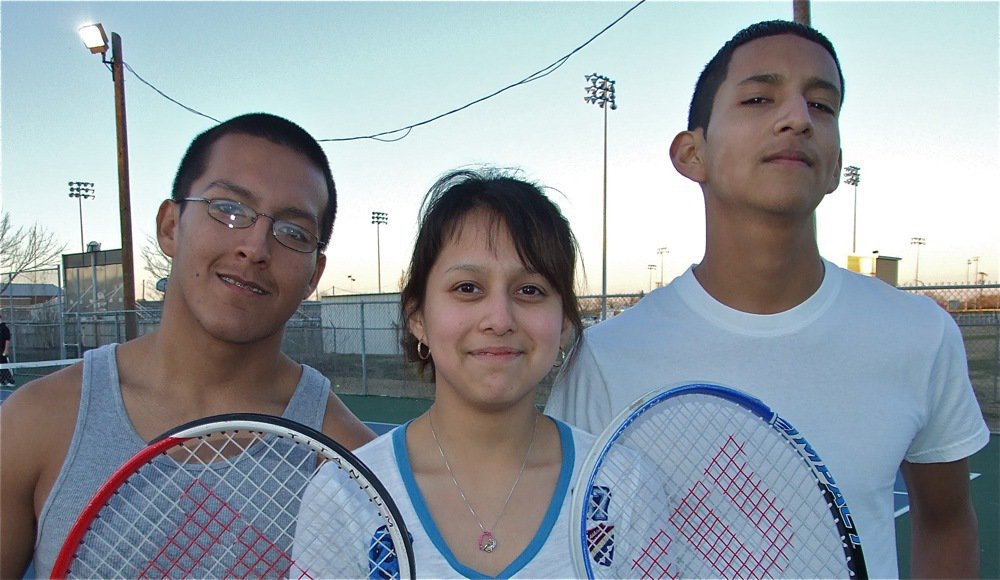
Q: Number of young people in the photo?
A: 3